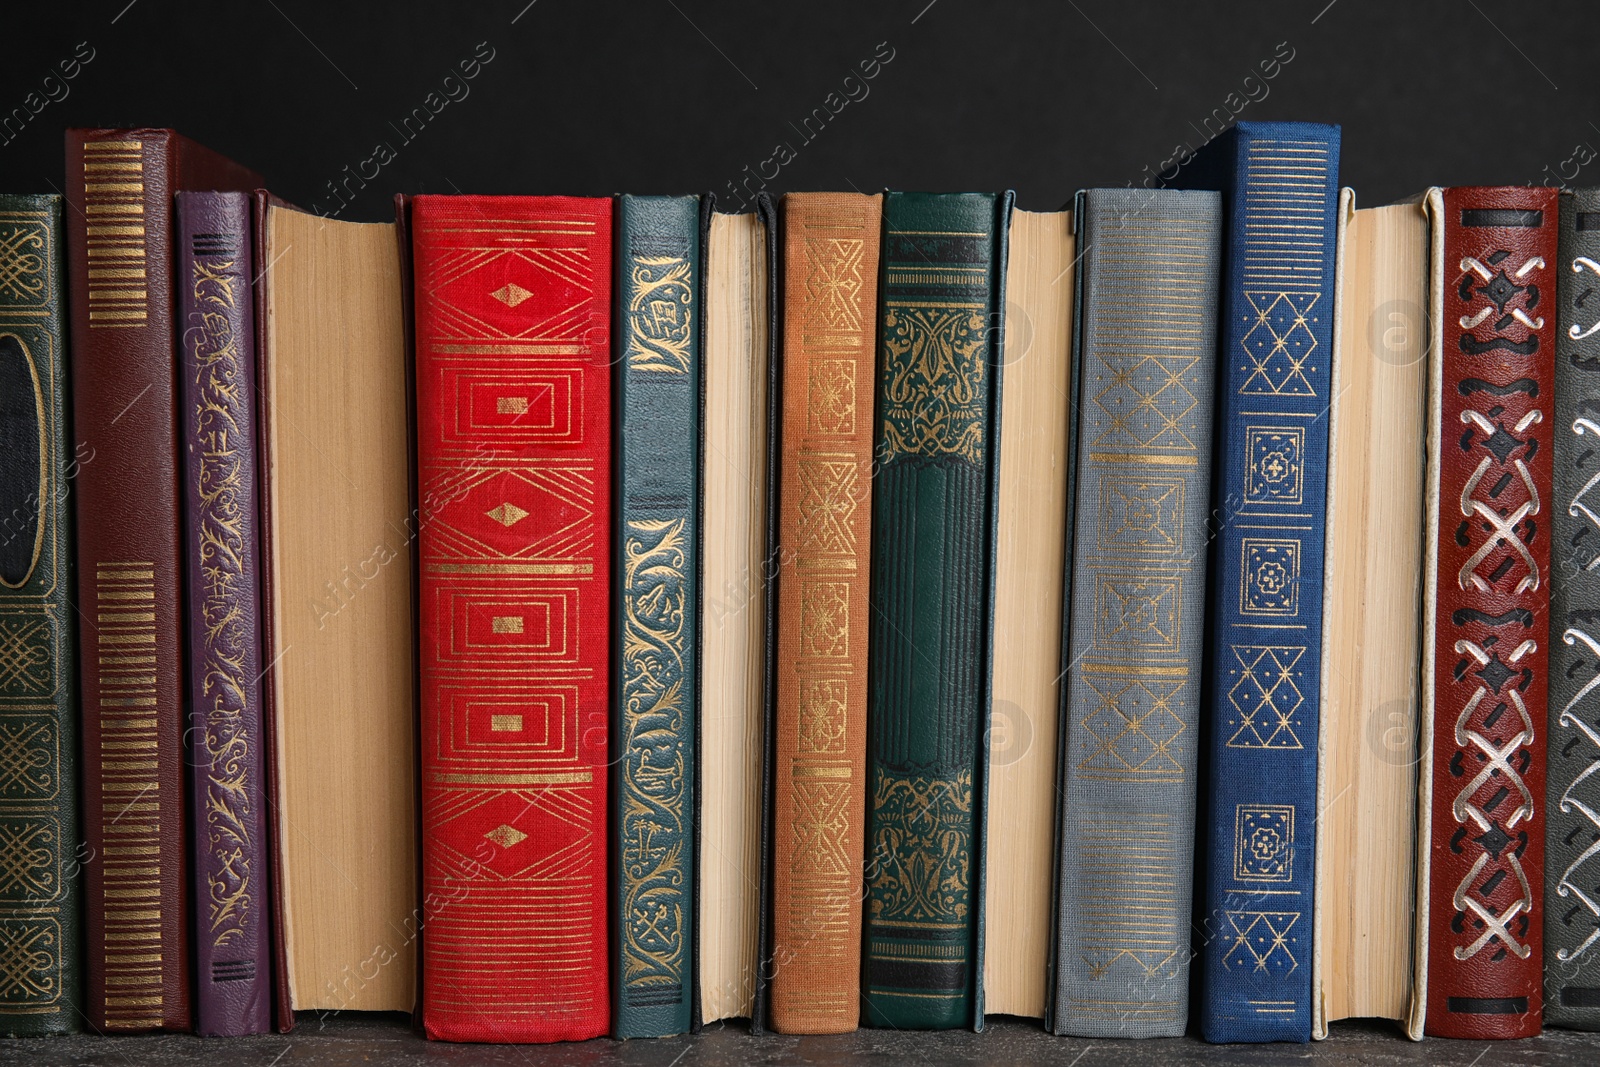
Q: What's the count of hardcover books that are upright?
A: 15